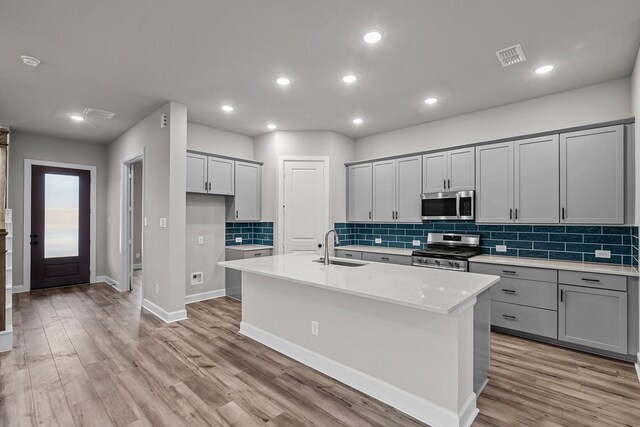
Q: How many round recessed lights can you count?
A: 9